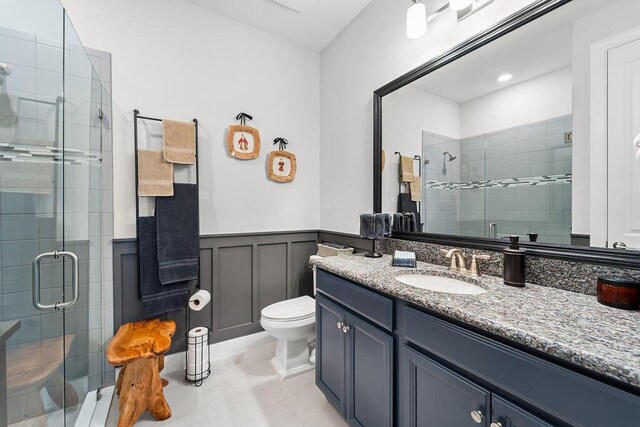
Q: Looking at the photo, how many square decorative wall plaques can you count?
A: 2